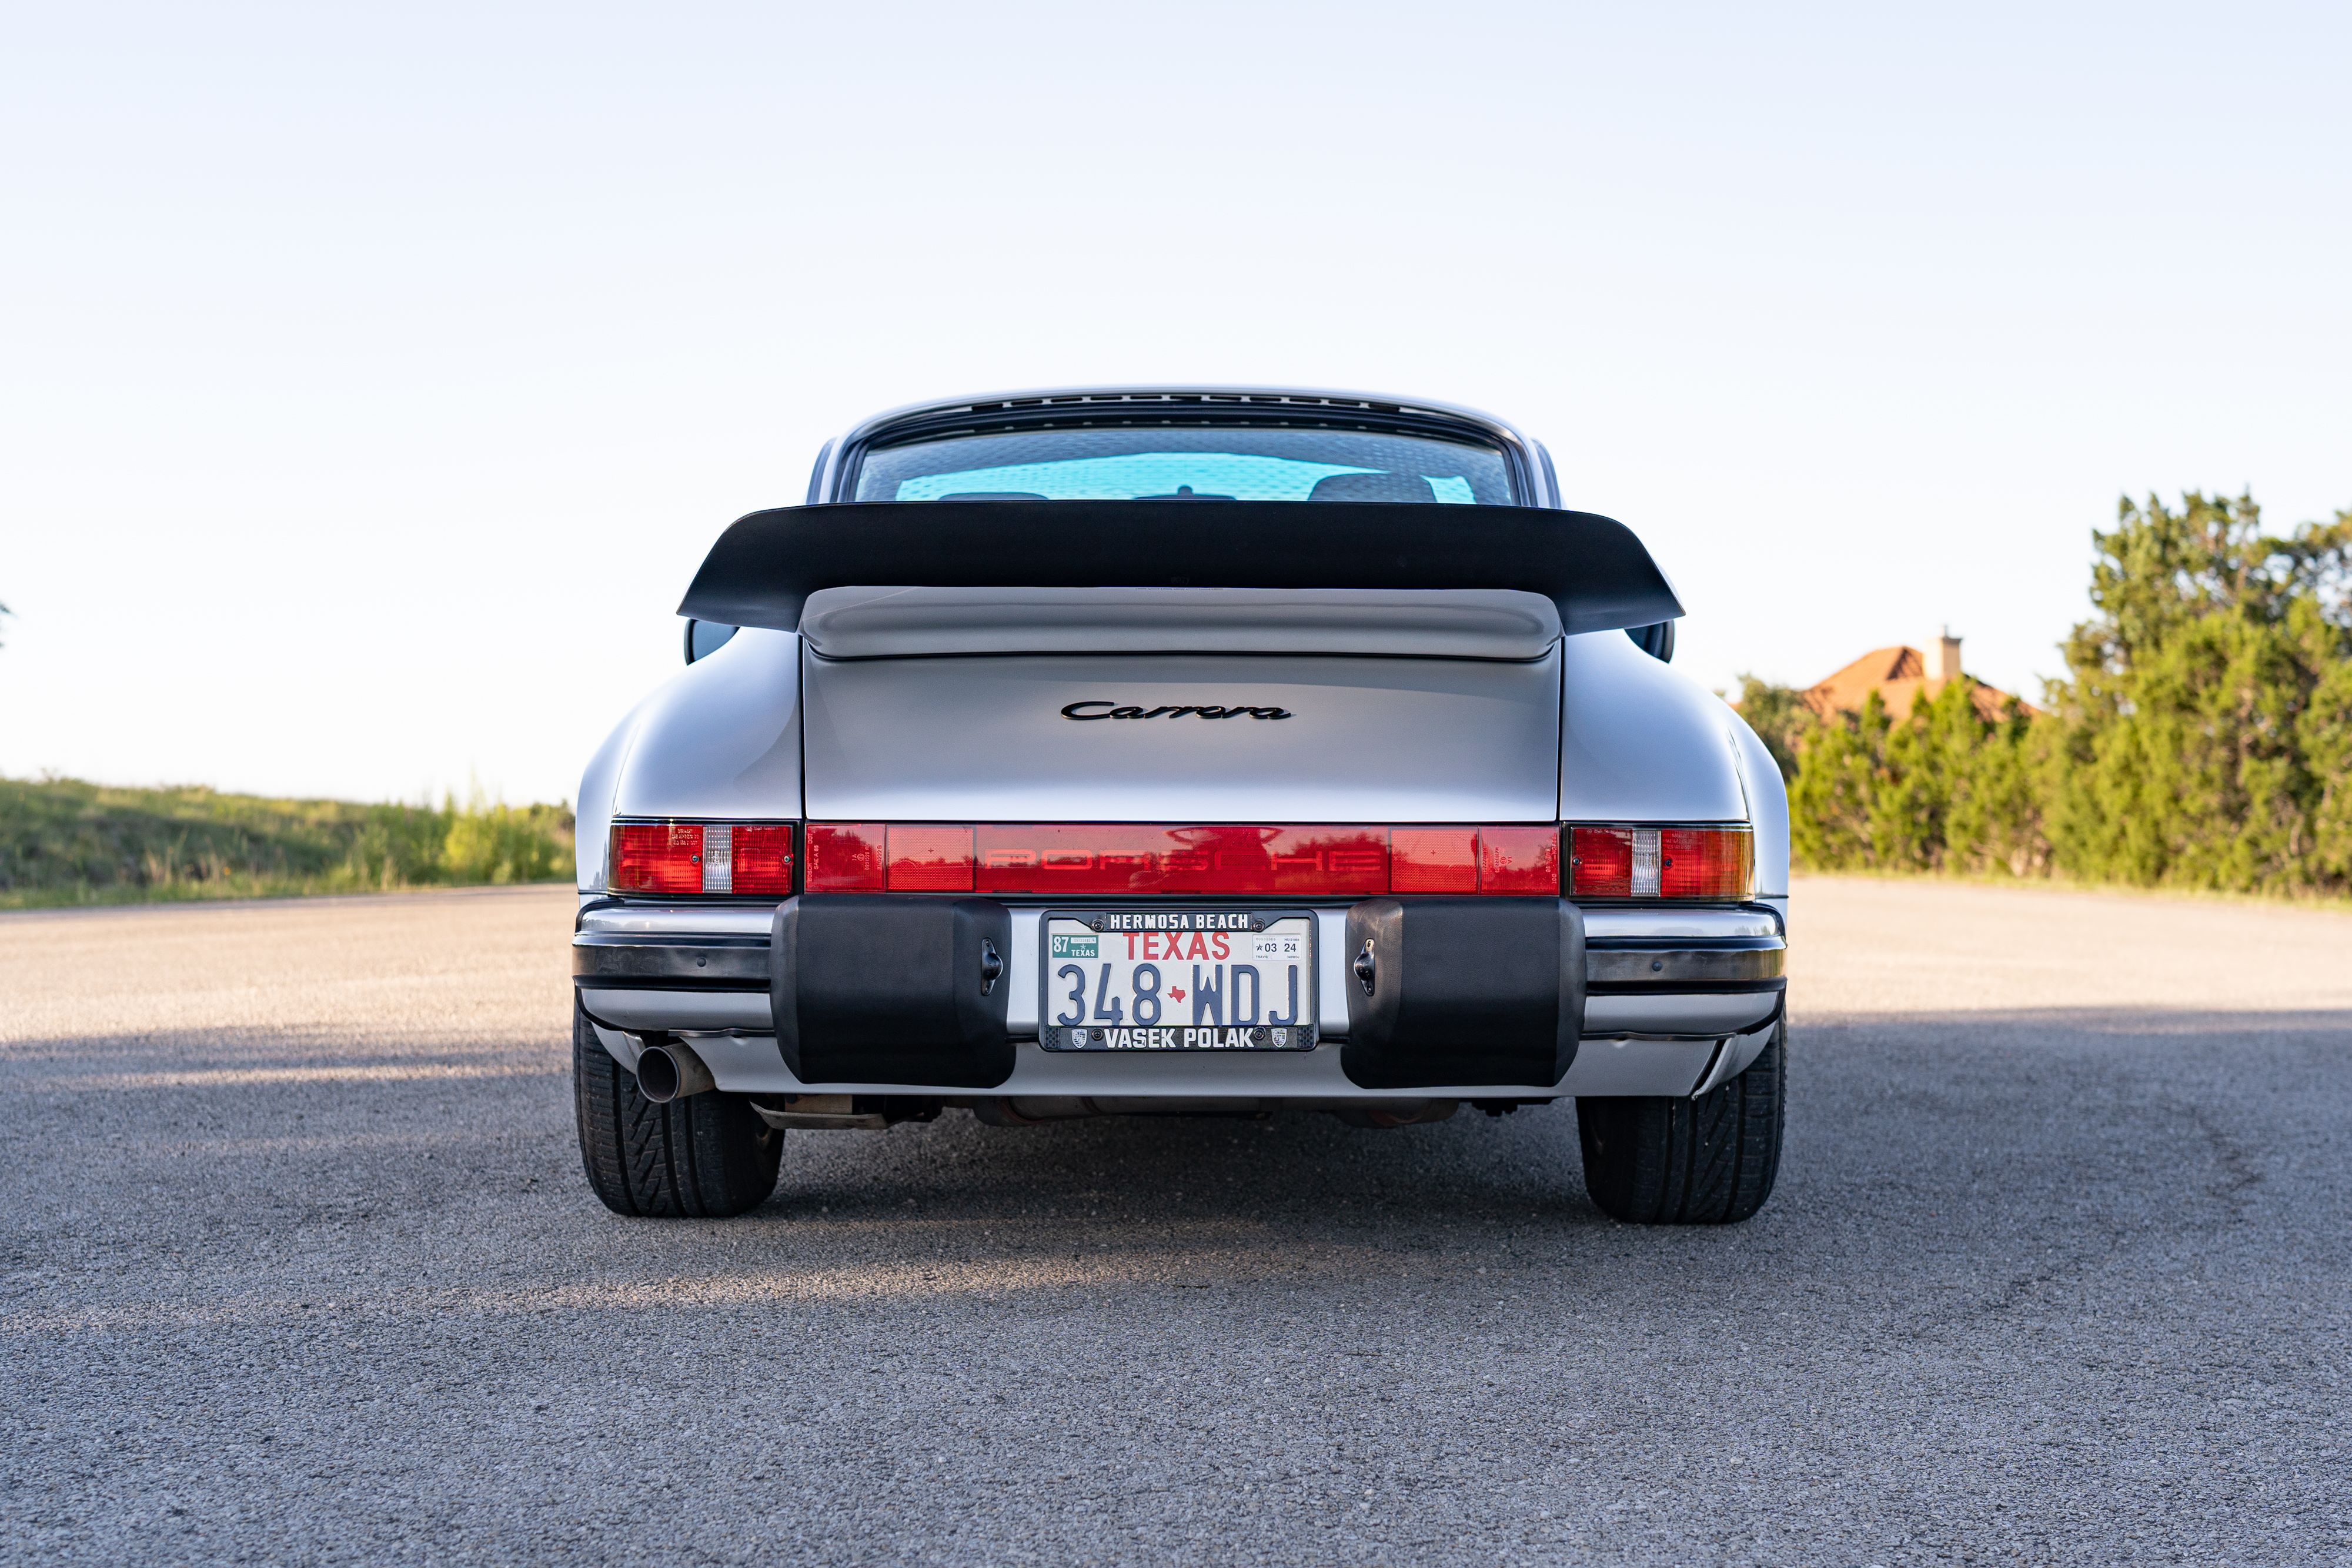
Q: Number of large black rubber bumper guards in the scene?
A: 2